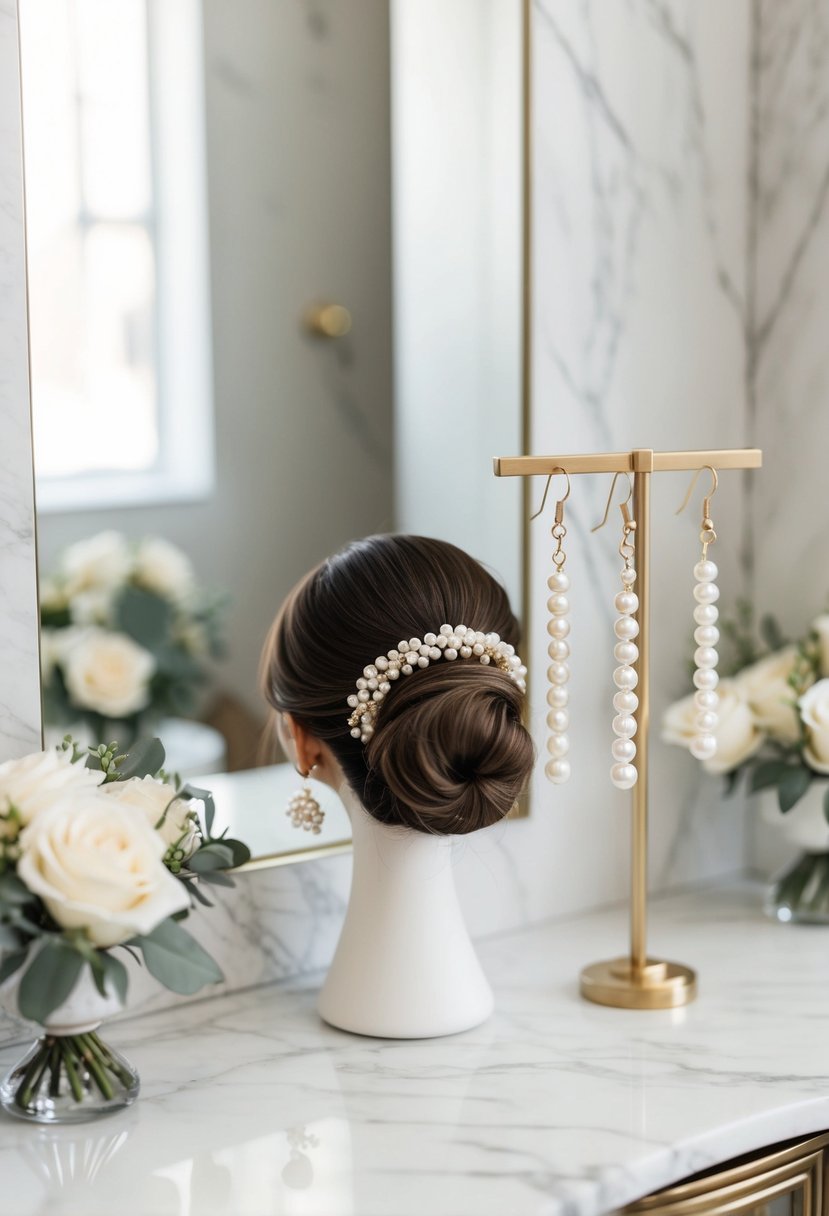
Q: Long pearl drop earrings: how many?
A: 3